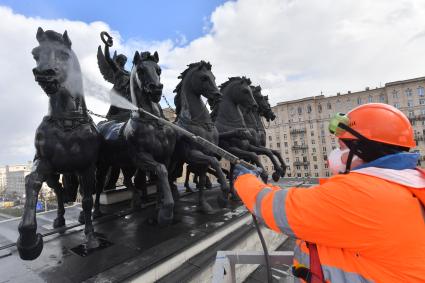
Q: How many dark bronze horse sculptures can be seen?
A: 6